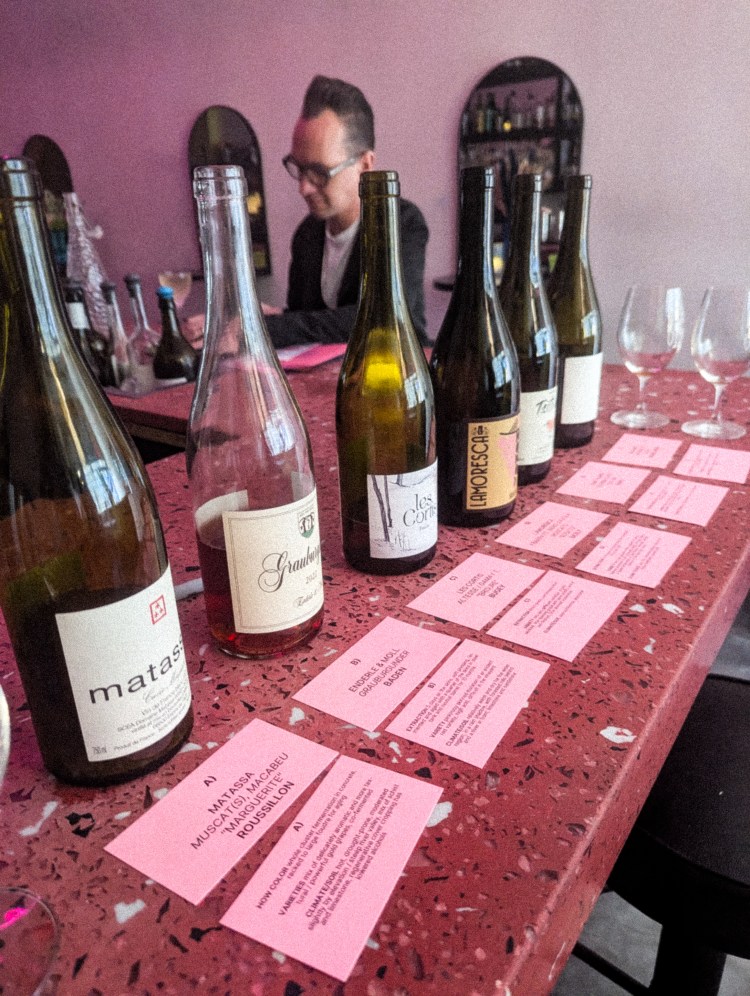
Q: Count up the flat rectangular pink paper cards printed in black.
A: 12